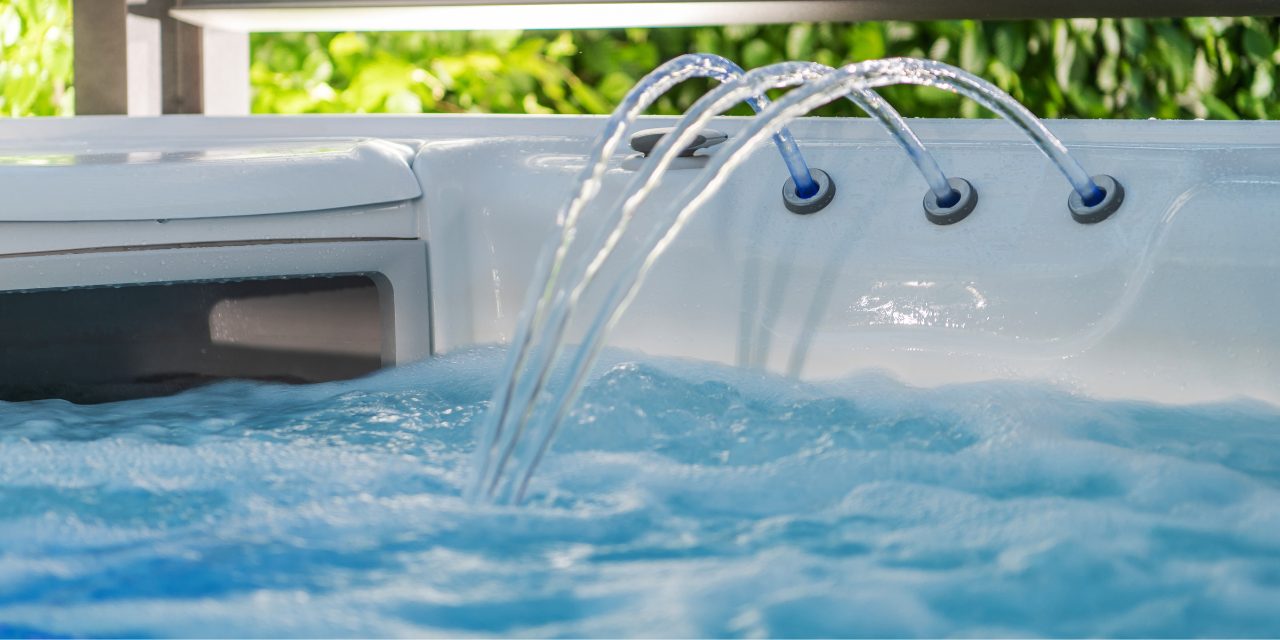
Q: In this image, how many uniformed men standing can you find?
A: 0